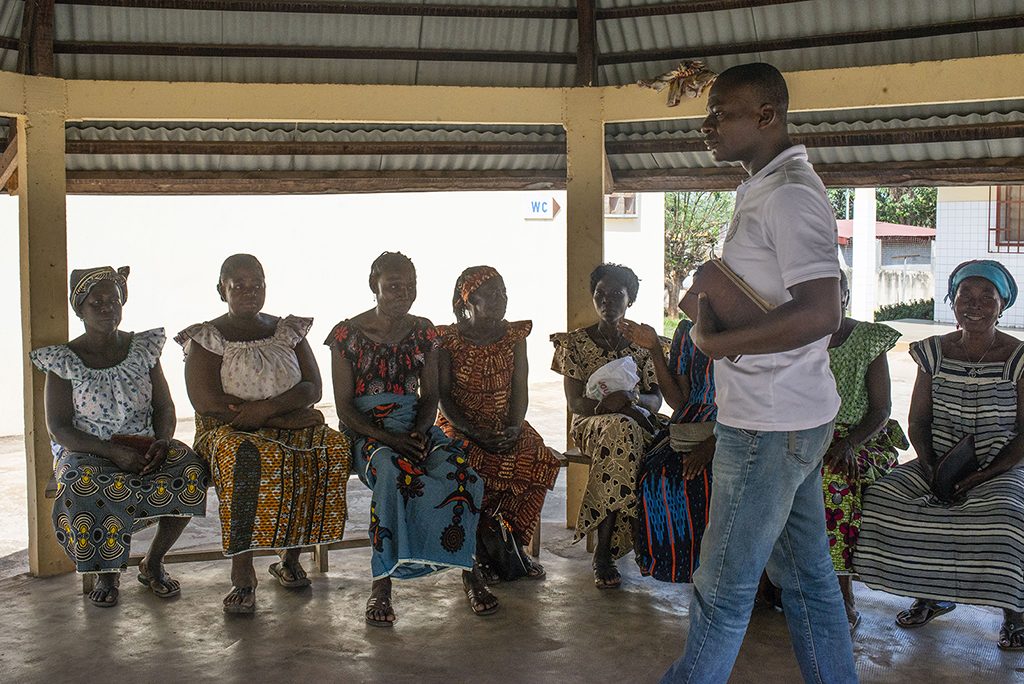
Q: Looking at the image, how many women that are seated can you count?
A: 8